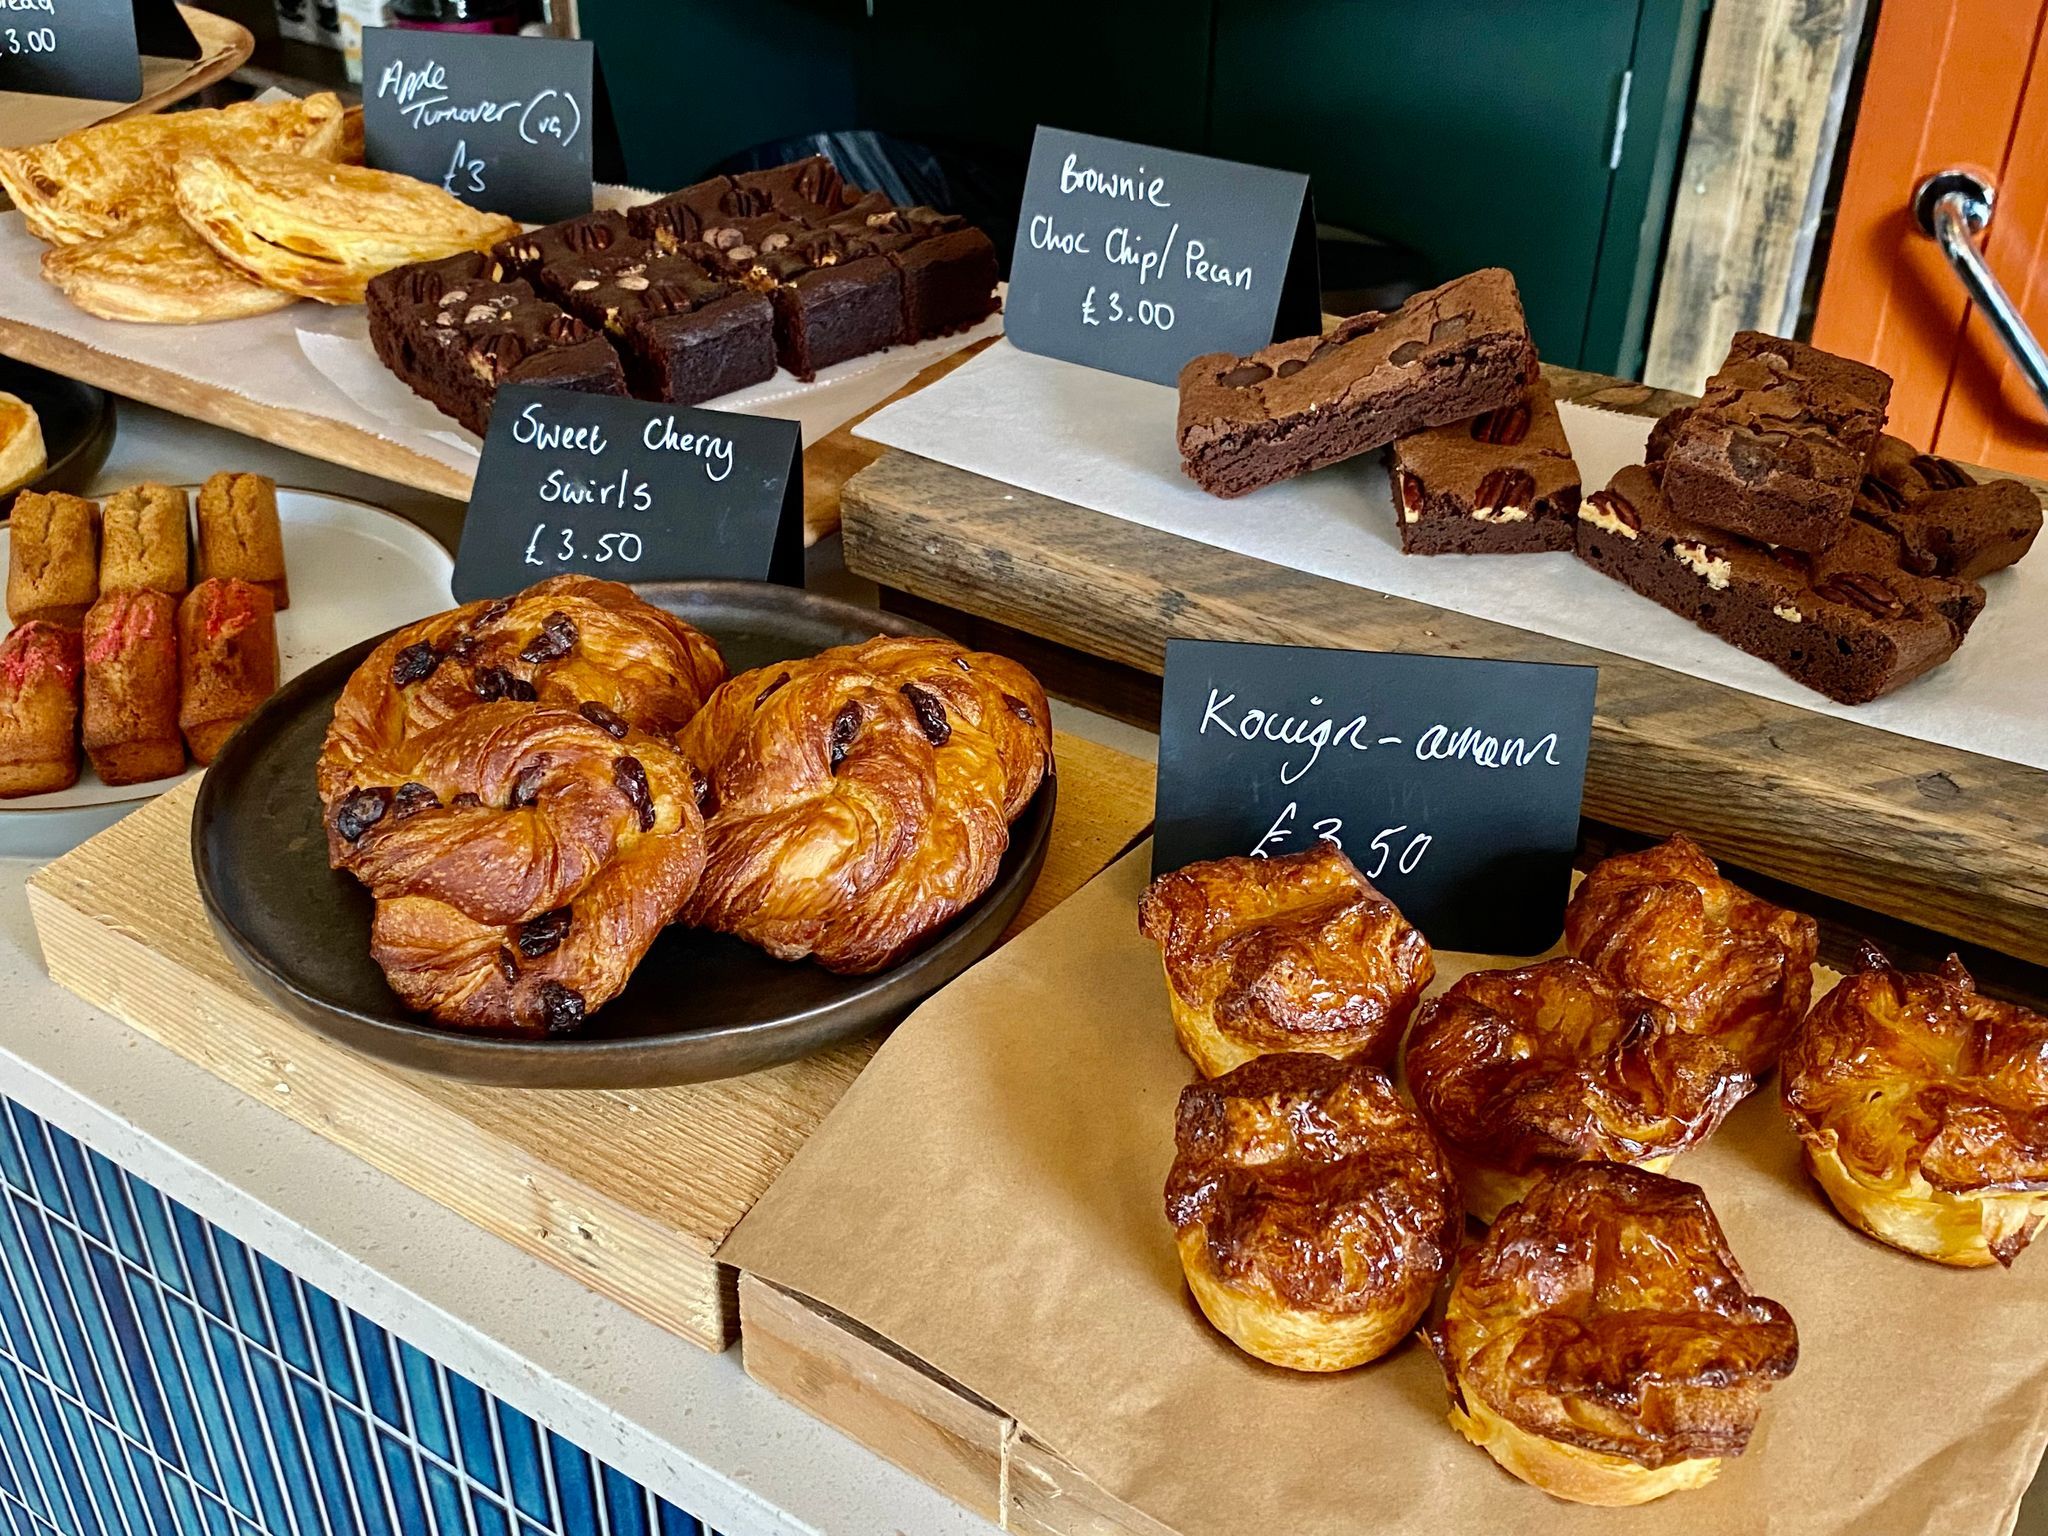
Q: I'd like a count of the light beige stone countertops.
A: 1